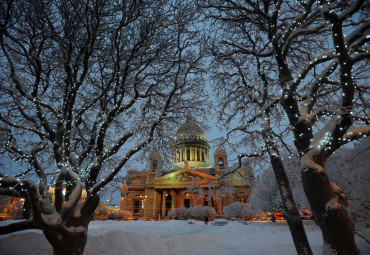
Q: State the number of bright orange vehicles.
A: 2